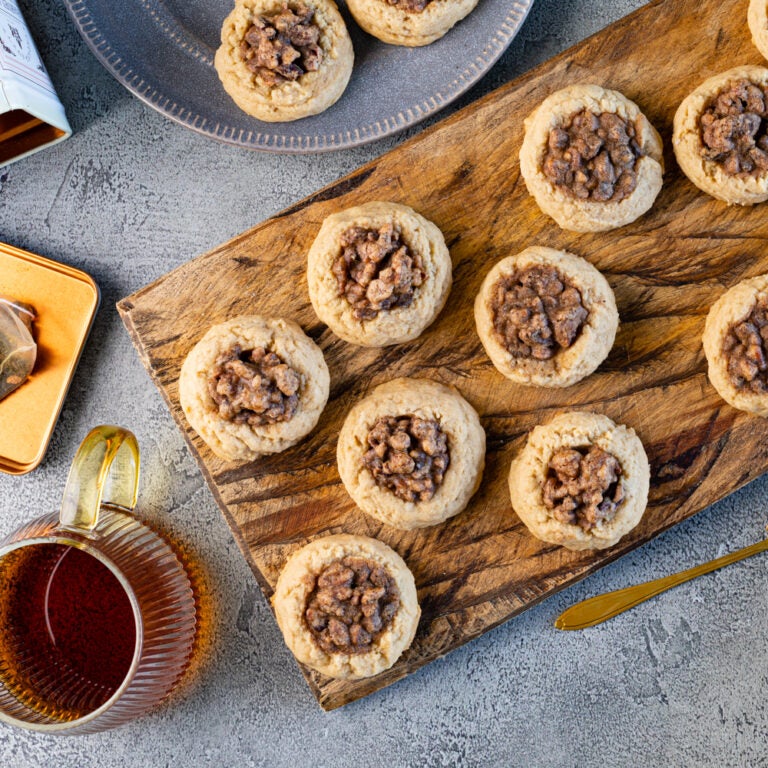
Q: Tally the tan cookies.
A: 12